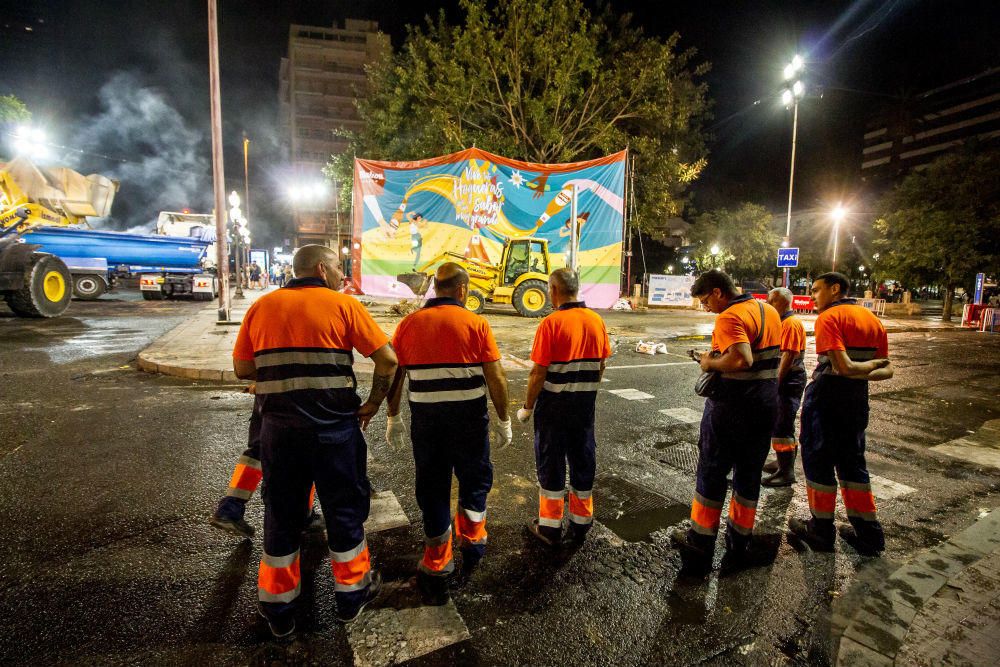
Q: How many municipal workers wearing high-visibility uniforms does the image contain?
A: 7